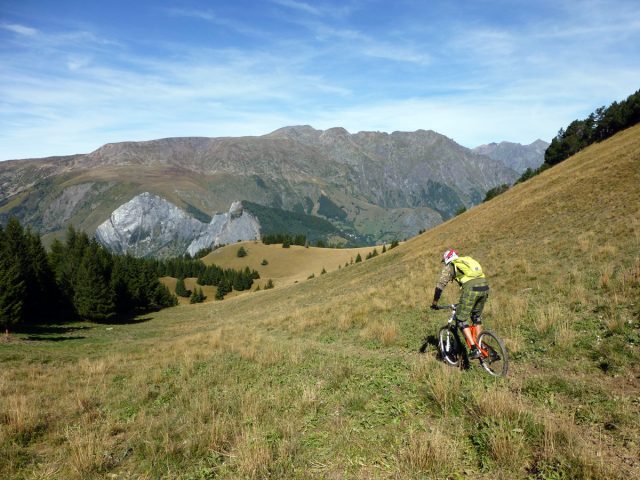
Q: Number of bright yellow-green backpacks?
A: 1